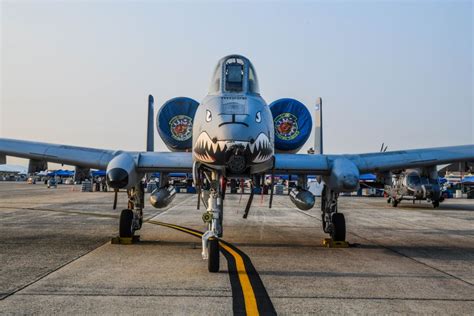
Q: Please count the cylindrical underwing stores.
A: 2